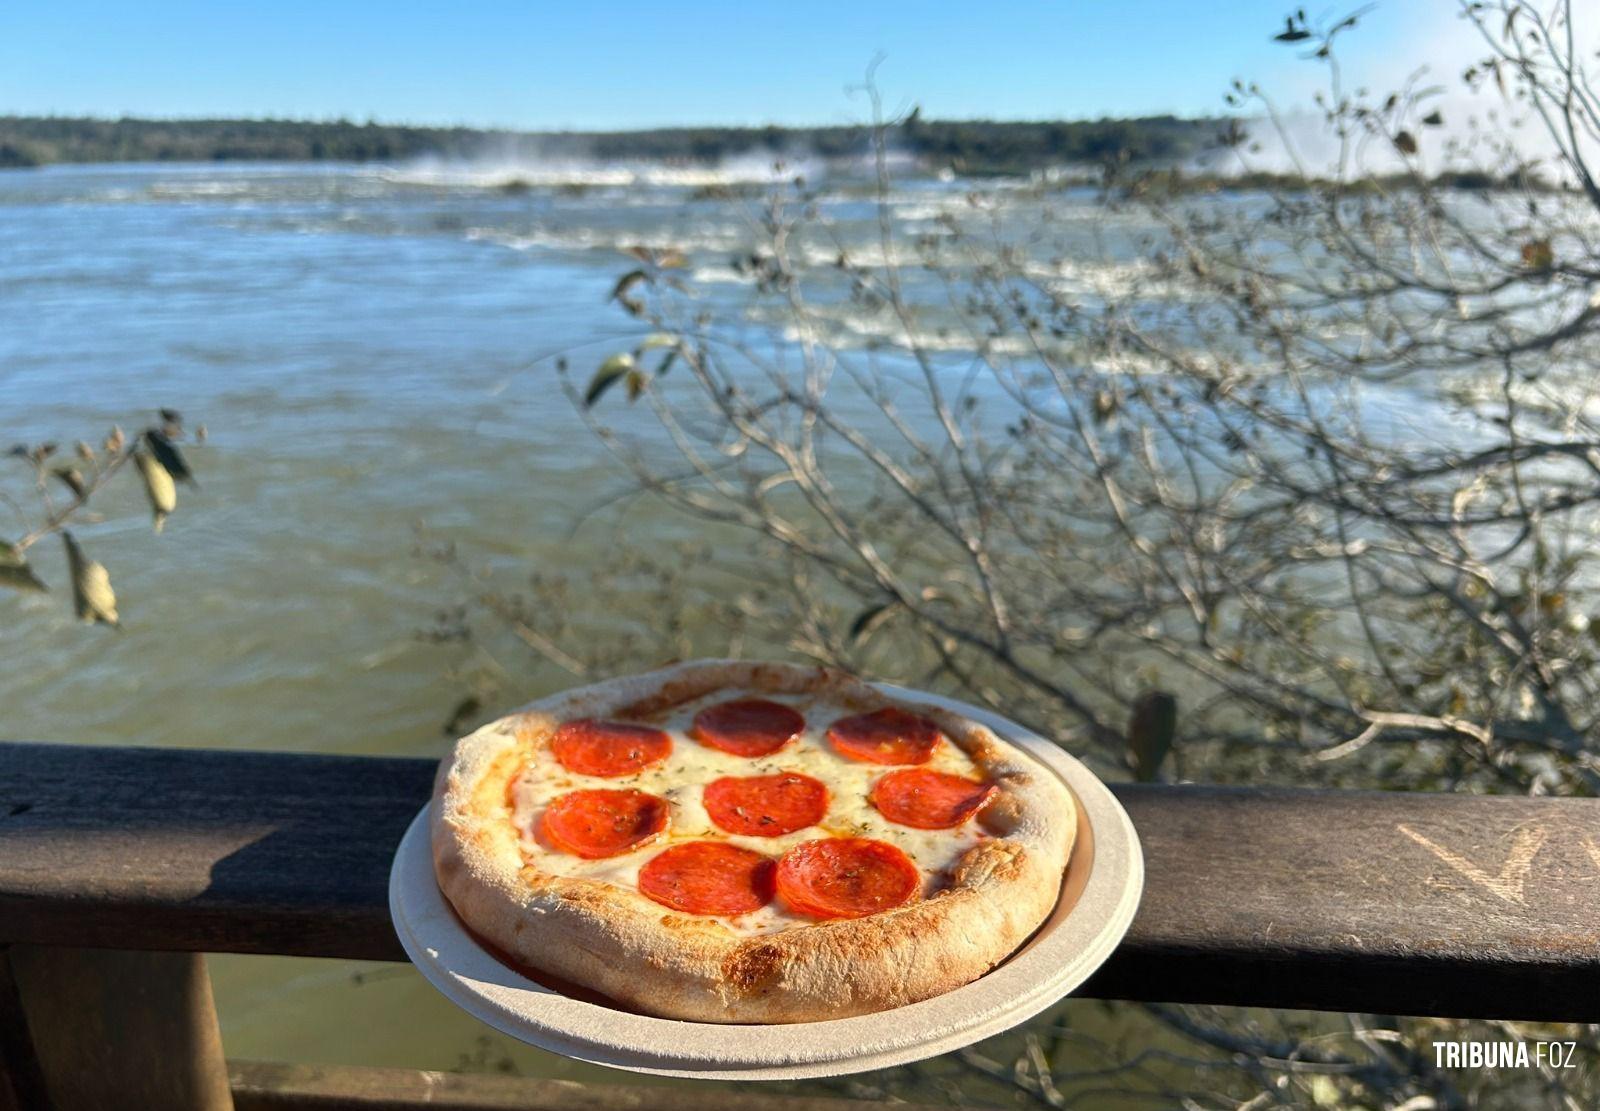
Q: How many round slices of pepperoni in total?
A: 8